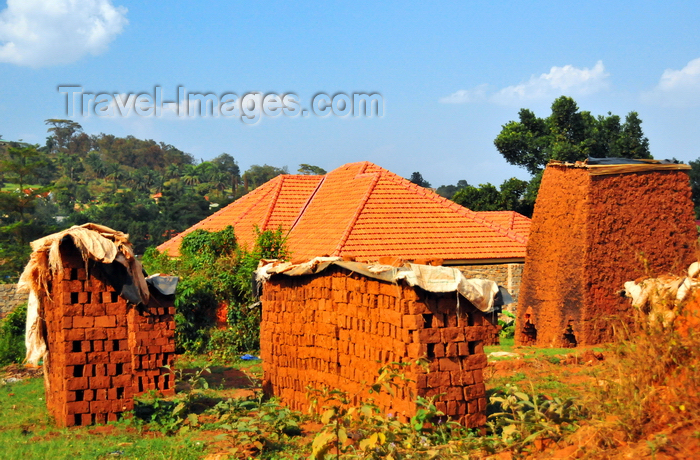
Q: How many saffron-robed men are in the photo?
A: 0